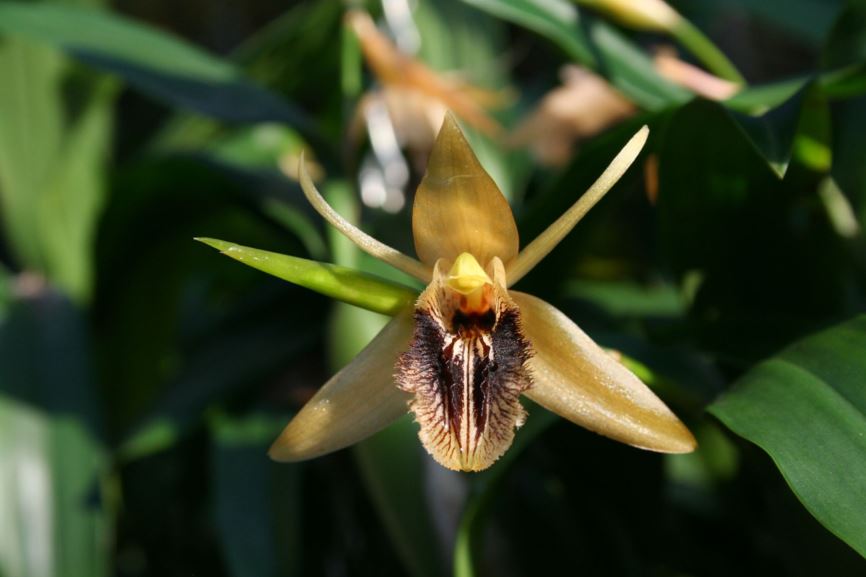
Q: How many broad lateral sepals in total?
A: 2